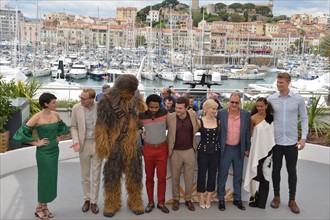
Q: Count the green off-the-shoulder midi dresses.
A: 1